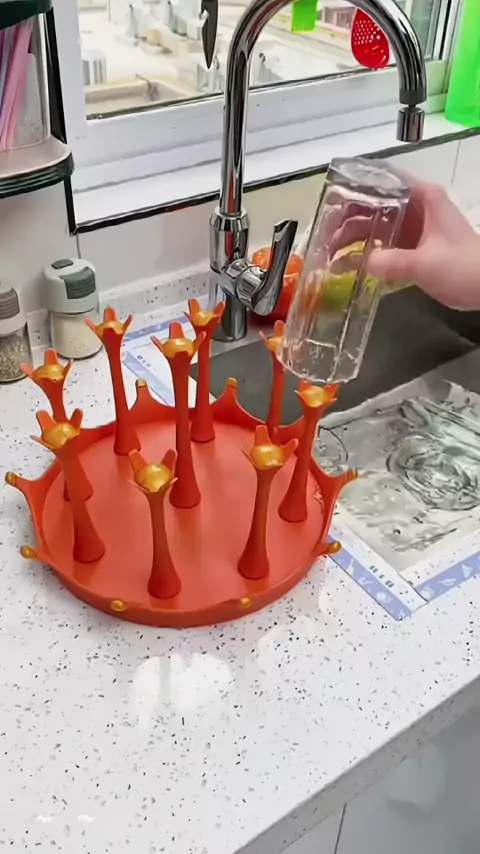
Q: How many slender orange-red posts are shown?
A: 9